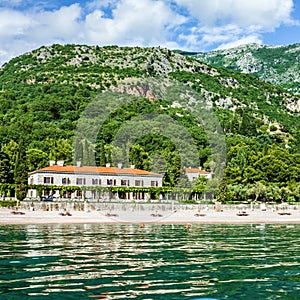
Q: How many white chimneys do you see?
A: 6